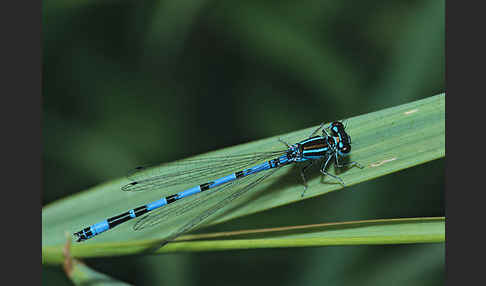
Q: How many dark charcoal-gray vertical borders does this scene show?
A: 2